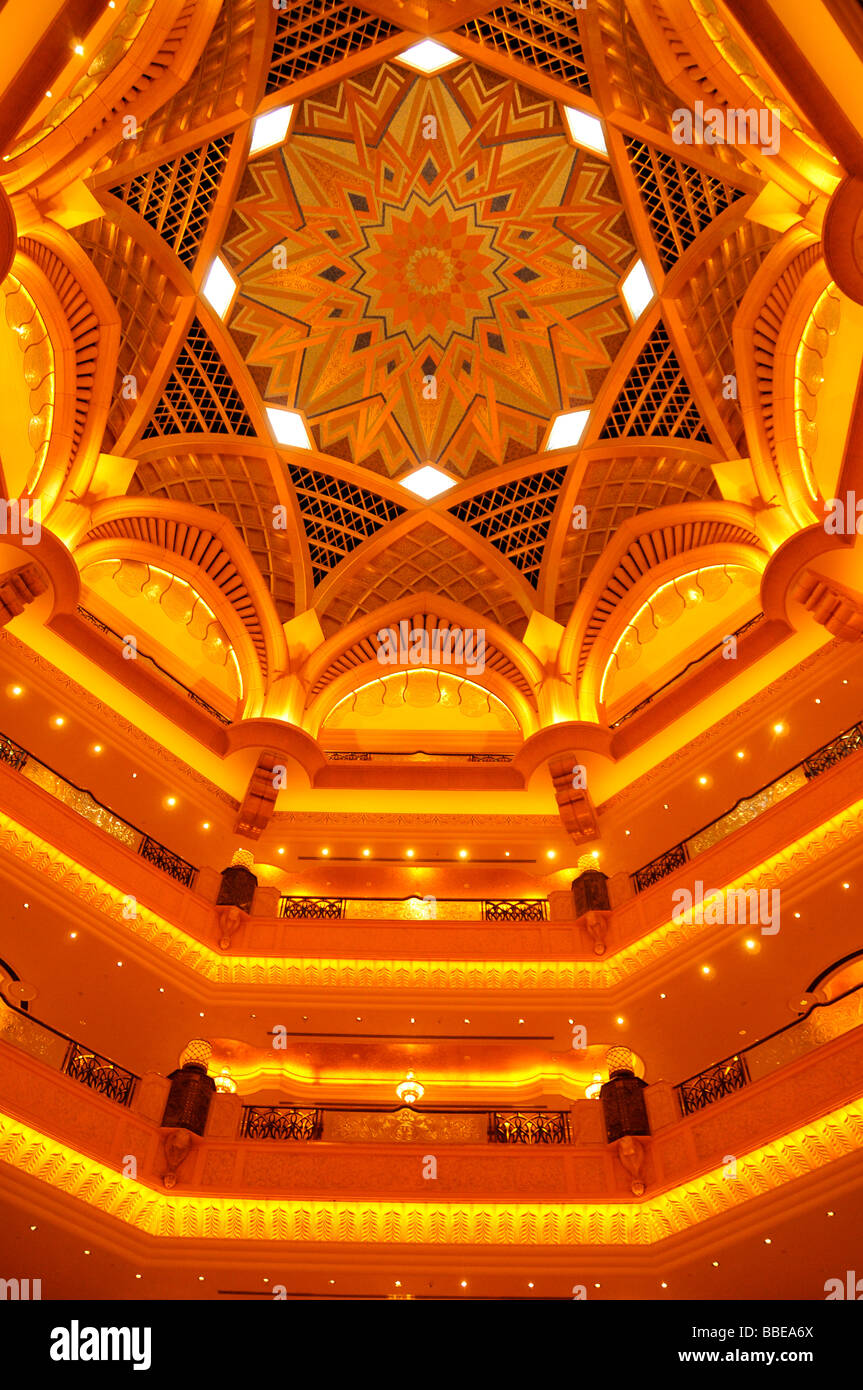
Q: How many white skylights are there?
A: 8